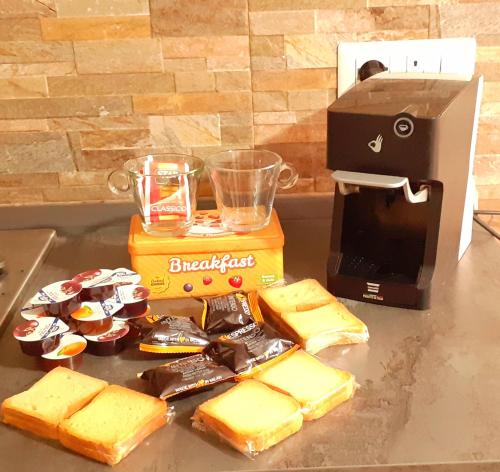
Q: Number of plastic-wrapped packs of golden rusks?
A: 3